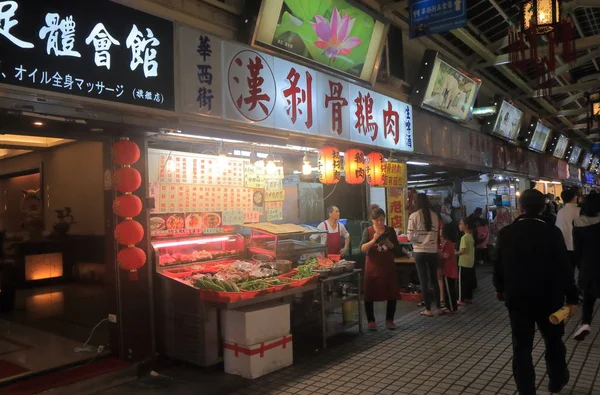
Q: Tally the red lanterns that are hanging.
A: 8